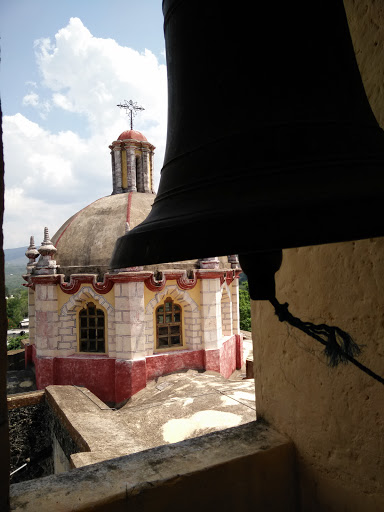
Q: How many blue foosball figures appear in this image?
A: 0